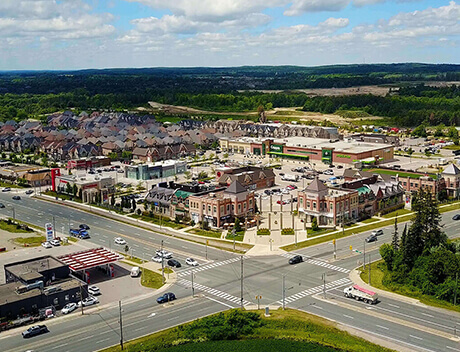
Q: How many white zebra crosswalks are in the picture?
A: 4